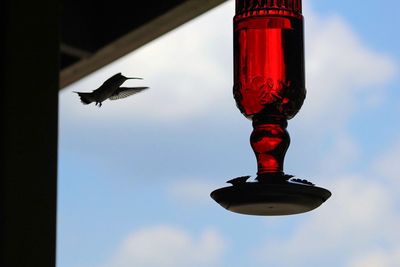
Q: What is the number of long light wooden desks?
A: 0